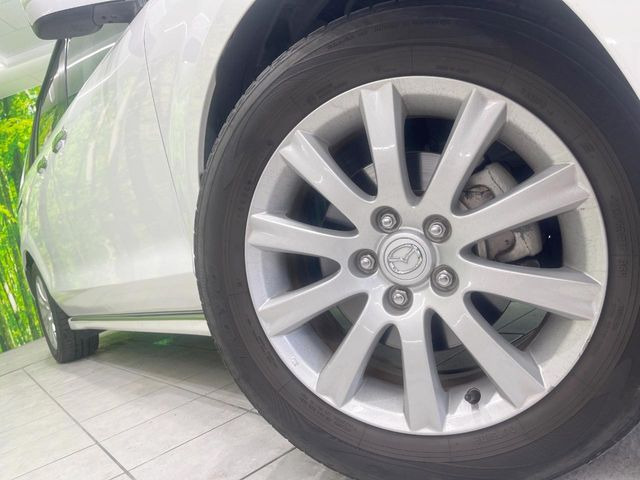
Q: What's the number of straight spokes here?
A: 10